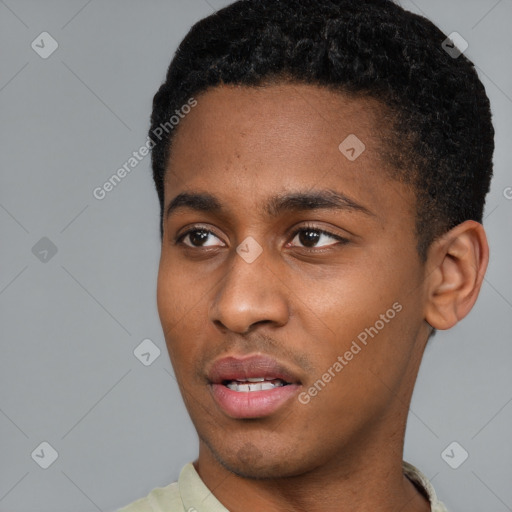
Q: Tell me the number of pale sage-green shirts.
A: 1